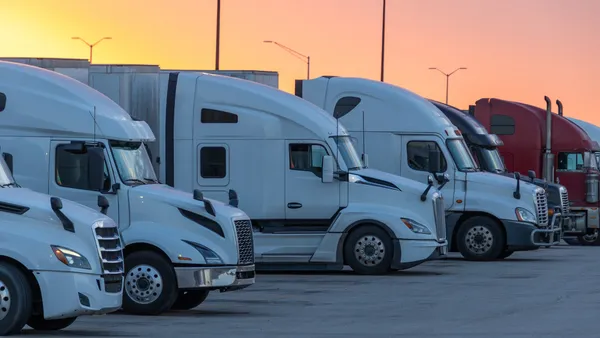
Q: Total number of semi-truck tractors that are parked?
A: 7